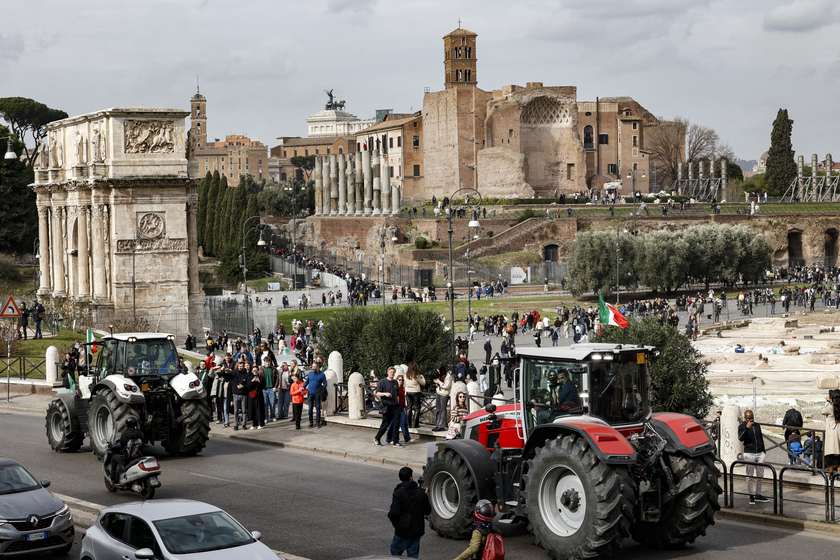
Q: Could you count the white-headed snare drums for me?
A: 0